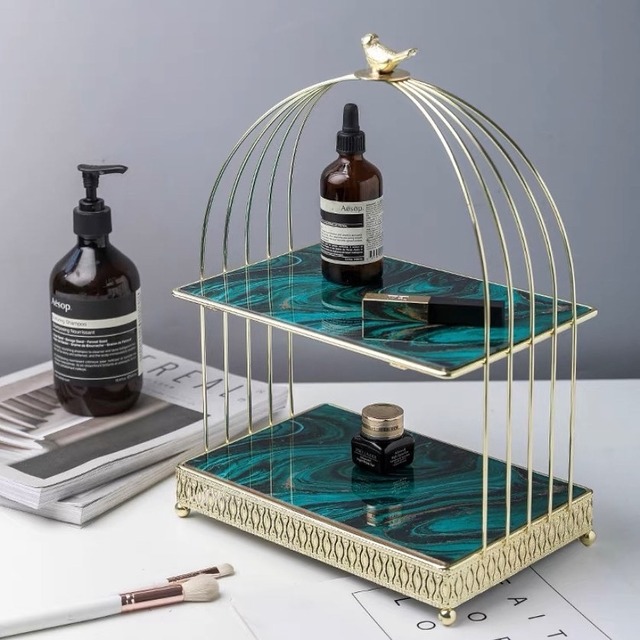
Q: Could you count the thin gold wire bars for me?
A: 10